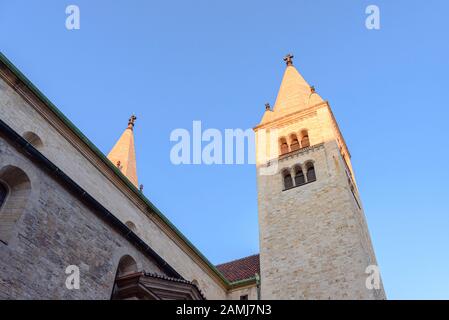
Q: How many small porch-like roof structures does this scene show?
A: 1